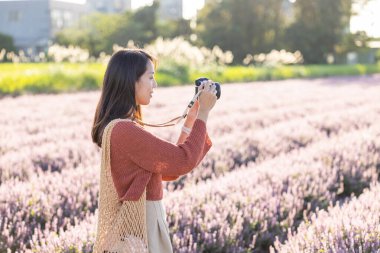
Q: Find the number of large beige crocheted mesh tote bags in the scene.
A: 1